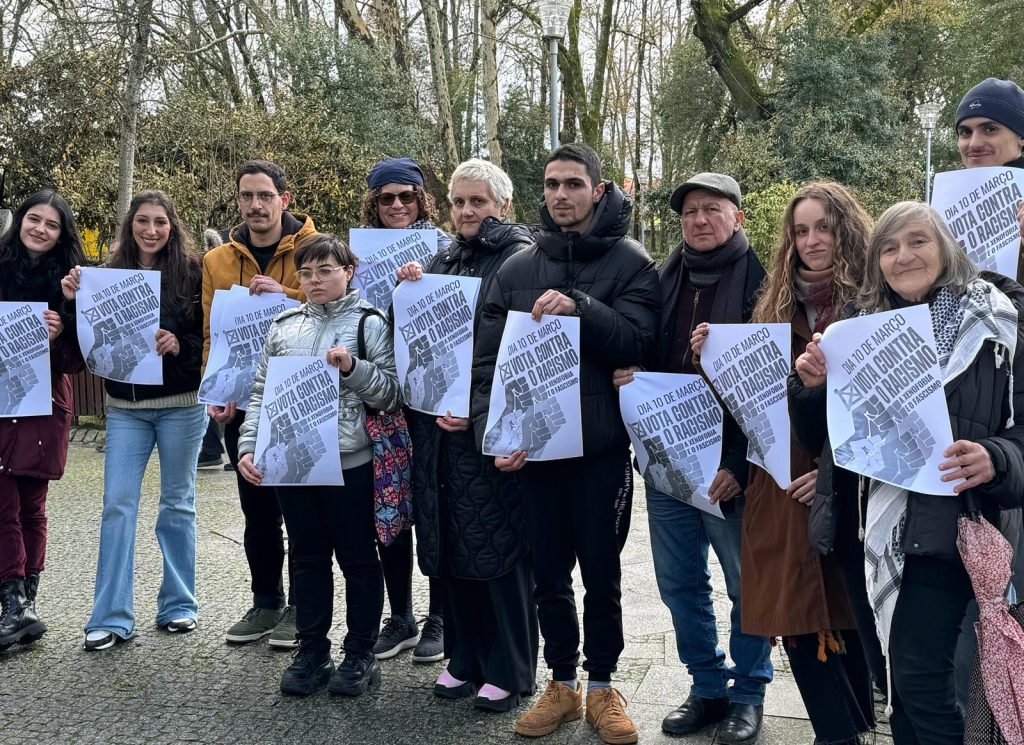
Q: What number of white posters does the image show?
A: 11